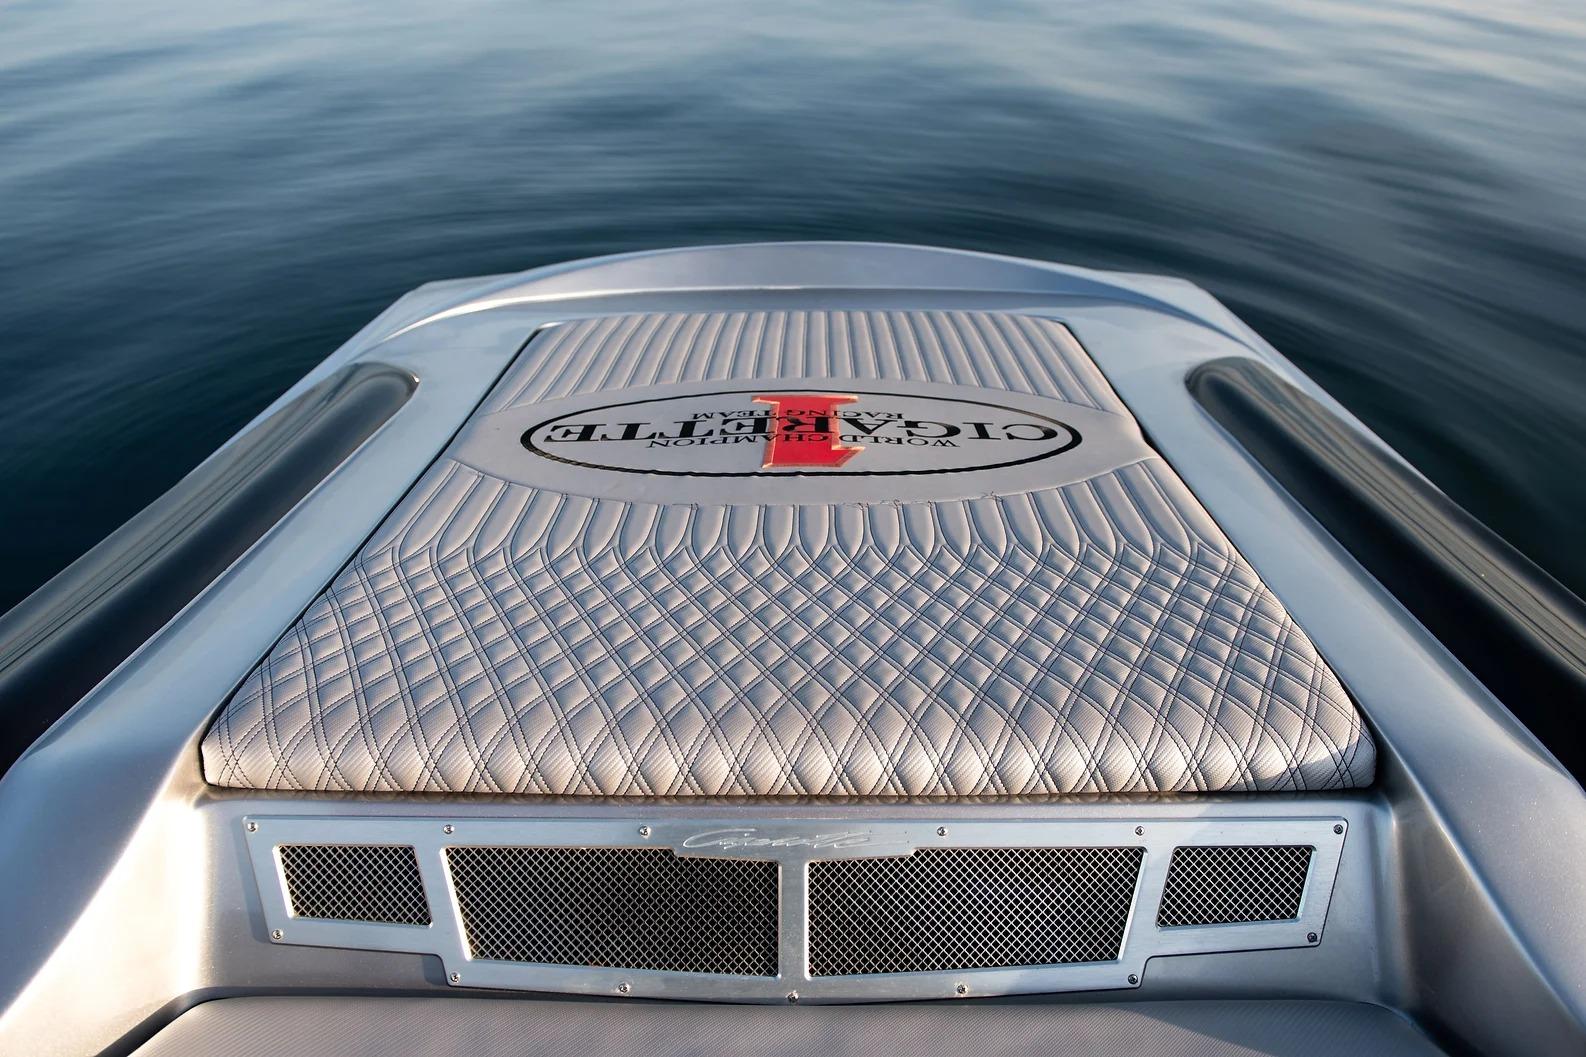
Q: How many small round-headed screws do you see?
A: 13